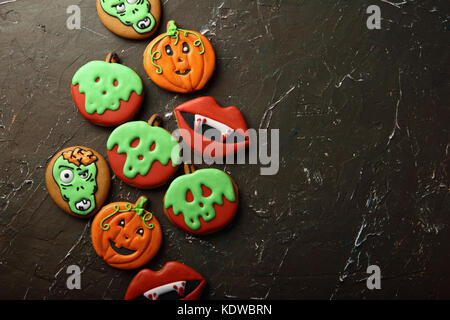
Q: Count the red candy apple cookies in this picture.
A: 3